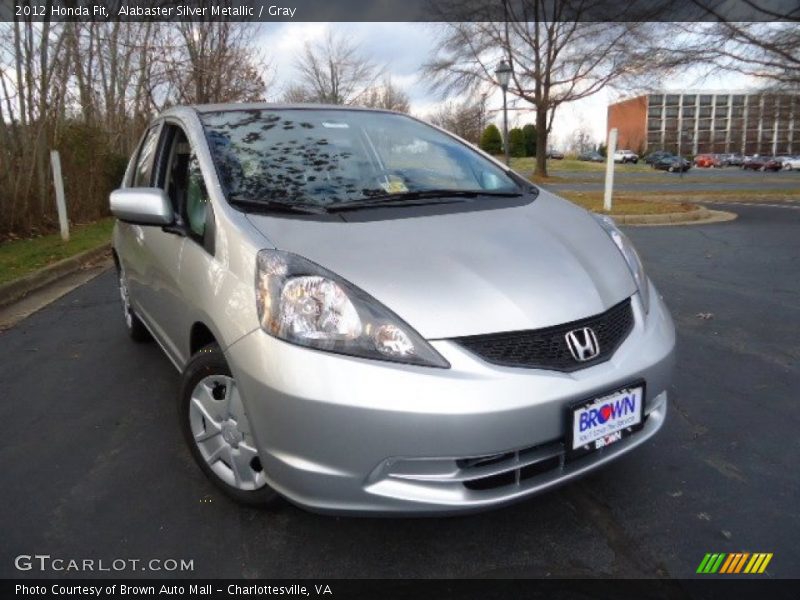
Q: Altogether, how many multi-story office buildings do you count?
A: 1